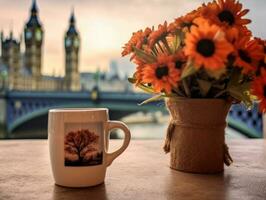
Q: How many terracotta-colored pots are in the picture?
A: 1